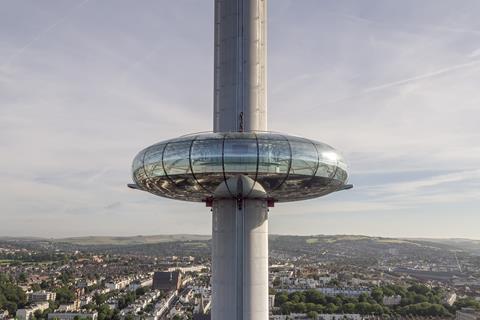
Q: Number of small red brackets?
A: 2